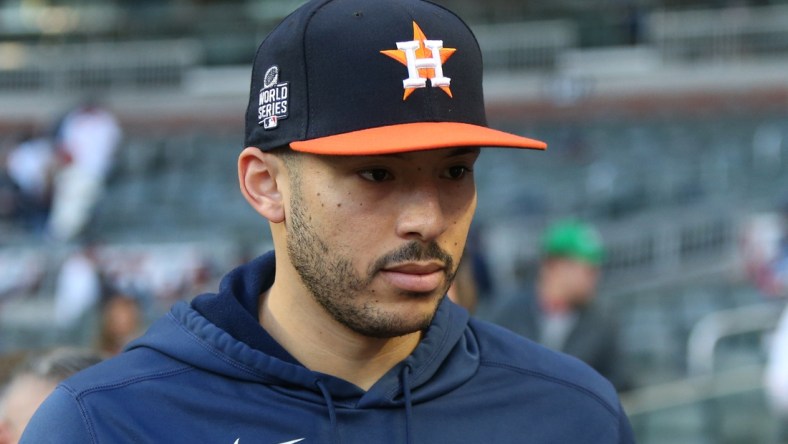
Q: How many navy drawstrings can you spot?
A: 2